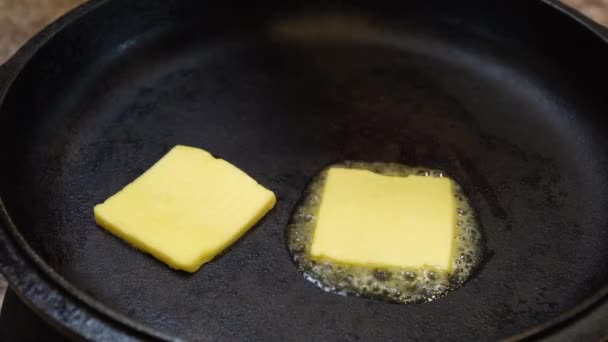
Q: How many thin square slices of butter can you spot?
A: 2